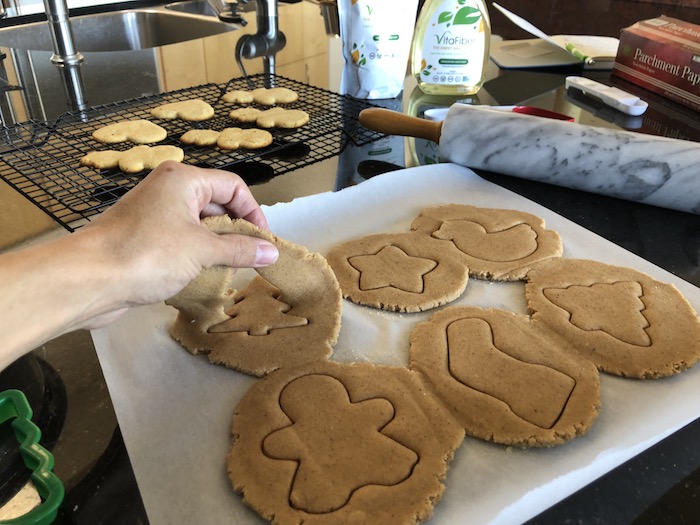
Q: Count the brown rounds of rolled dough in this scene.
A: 6